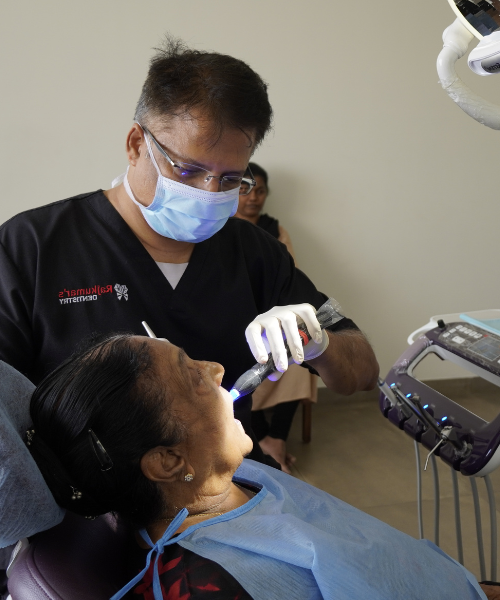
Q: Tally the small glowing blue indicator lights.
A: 4